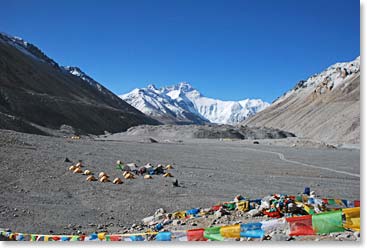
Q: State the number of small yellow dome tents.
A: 13